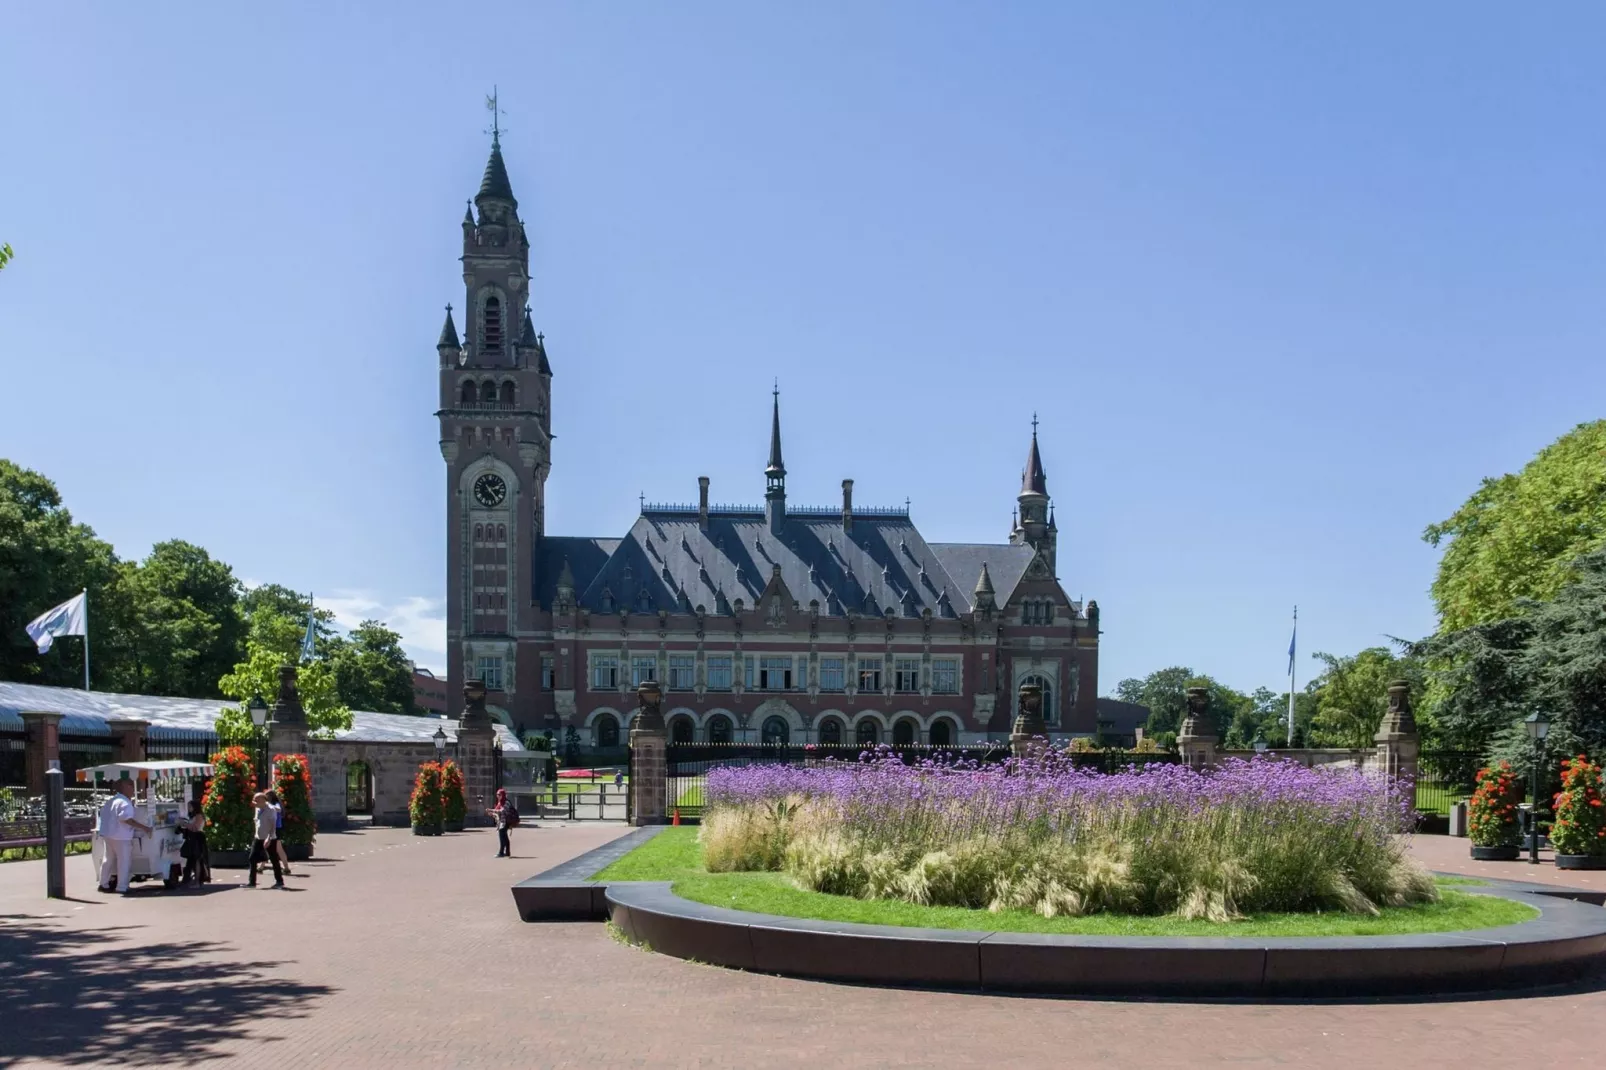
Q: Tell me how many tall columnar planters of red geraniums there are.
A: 6